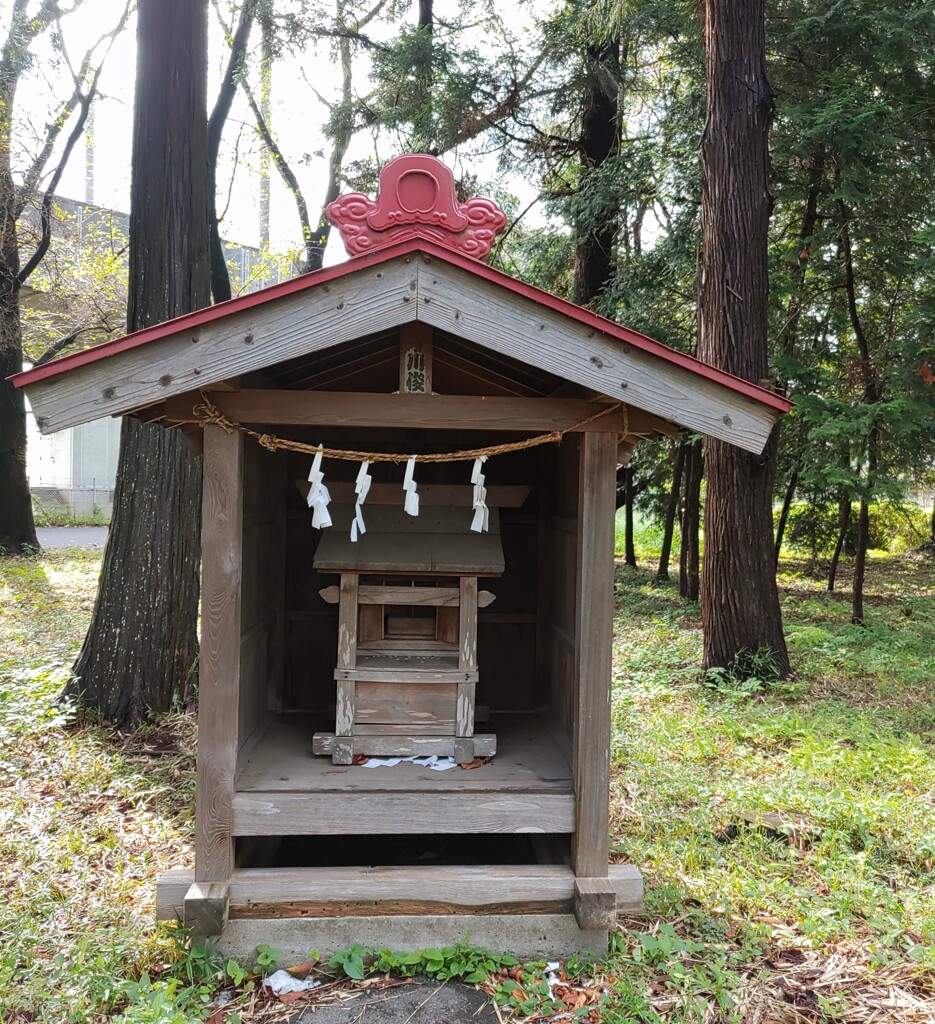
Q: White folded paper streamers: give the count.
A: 4